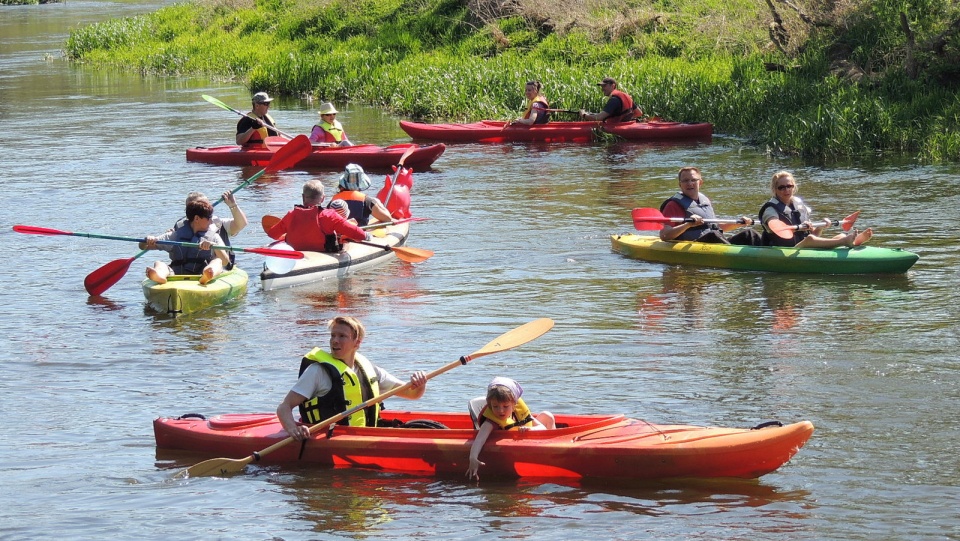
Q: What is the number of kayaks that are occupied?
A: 6